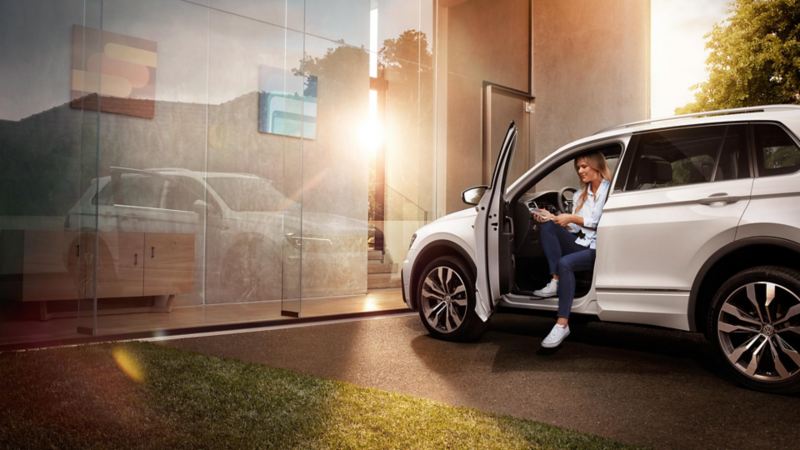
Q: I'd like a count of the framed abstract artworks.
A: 2